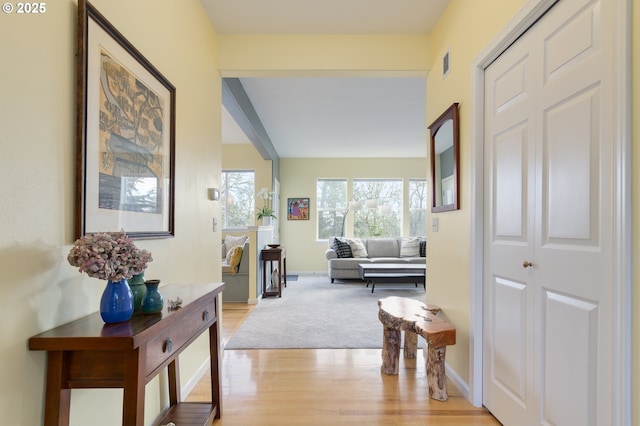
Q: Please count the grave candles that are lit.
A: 0